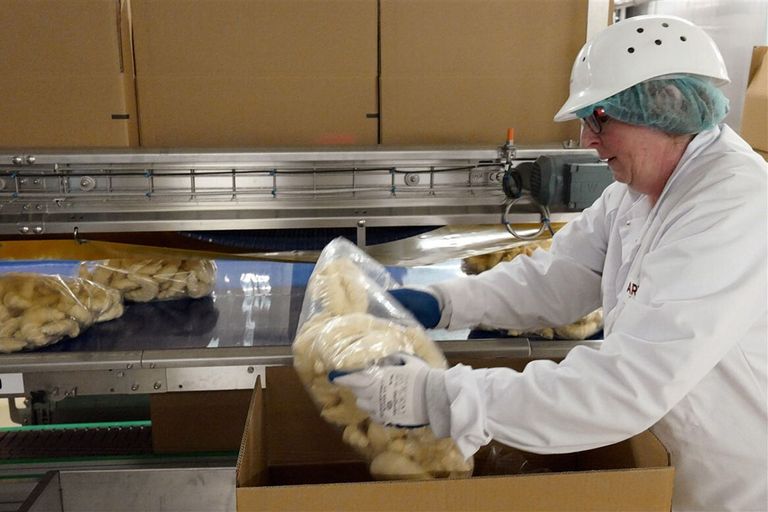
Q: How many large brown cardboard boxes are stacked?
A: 3